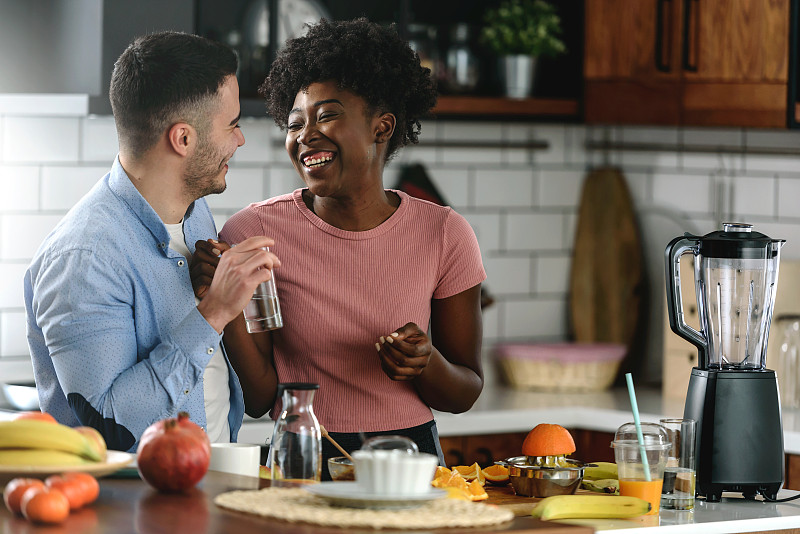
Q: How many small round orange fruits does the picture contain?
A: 4